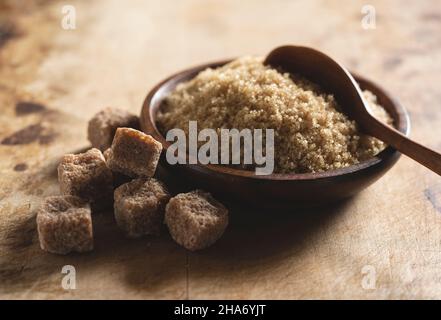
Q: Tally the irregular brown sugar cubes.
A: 6